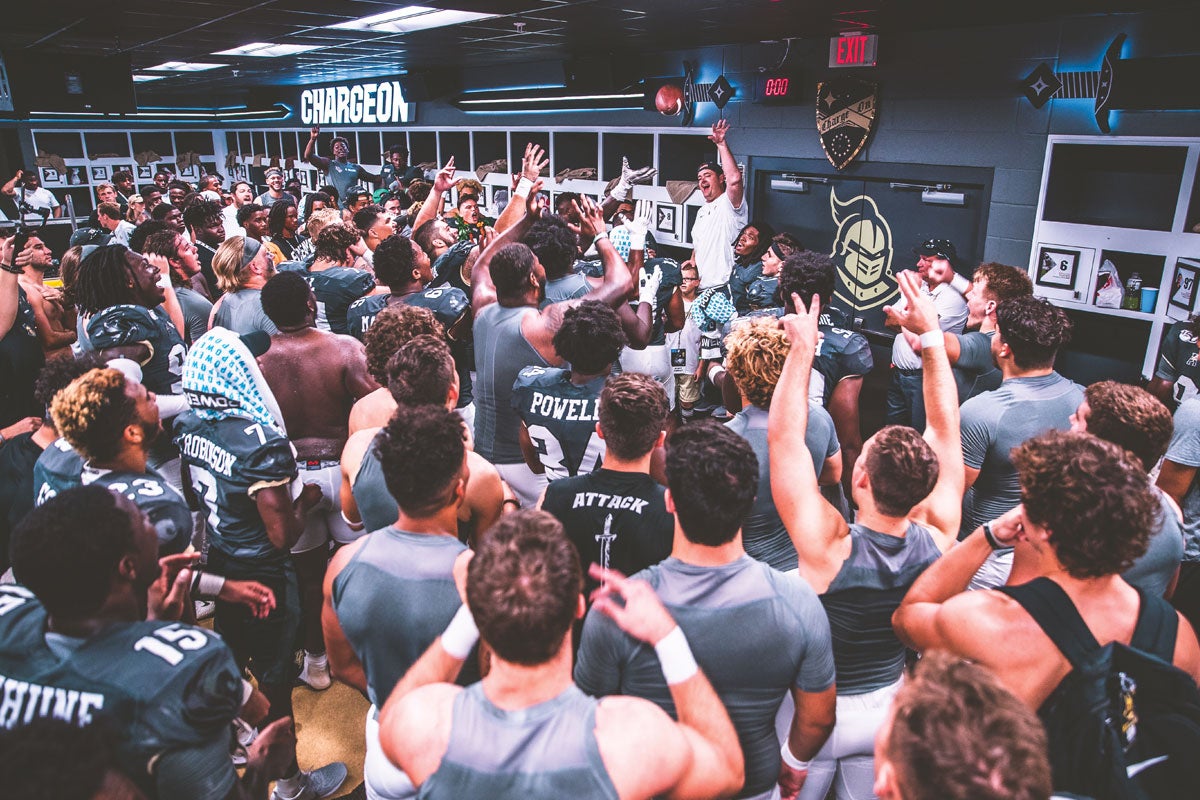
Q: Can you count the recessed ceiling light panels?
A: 4